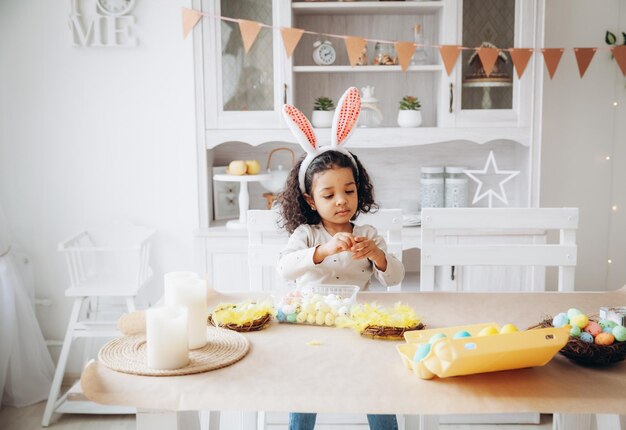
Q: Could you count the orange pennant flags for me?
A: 11